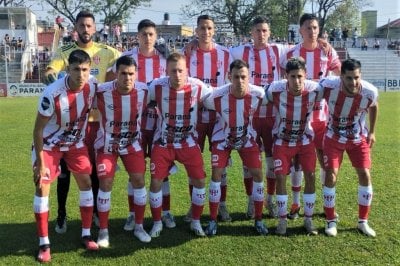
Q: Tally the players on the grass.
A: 11